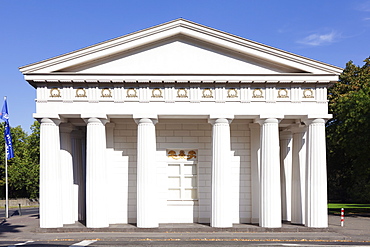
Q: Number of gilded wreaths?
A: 11